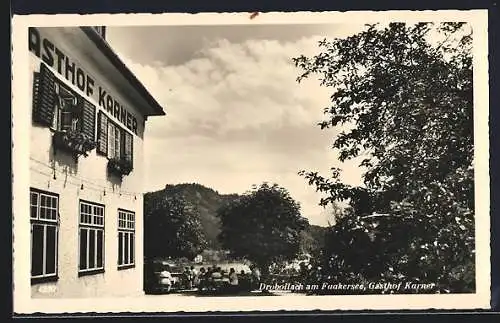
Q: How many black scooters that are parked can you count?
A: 0